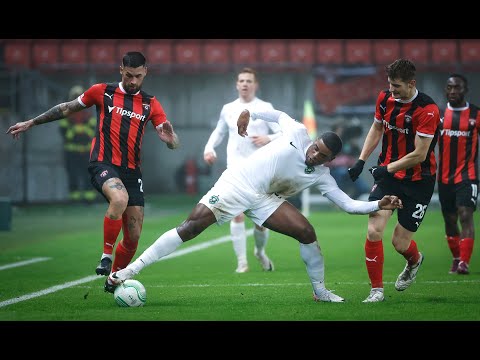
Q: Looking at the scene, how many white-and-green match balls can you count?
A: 1